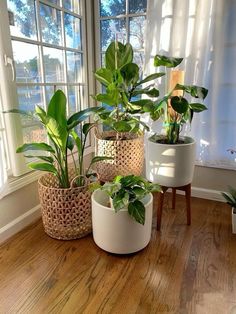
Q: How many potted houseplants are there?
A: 5